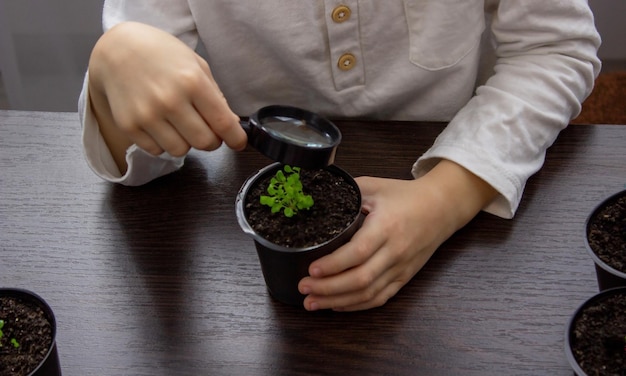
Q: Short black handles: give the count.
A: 1